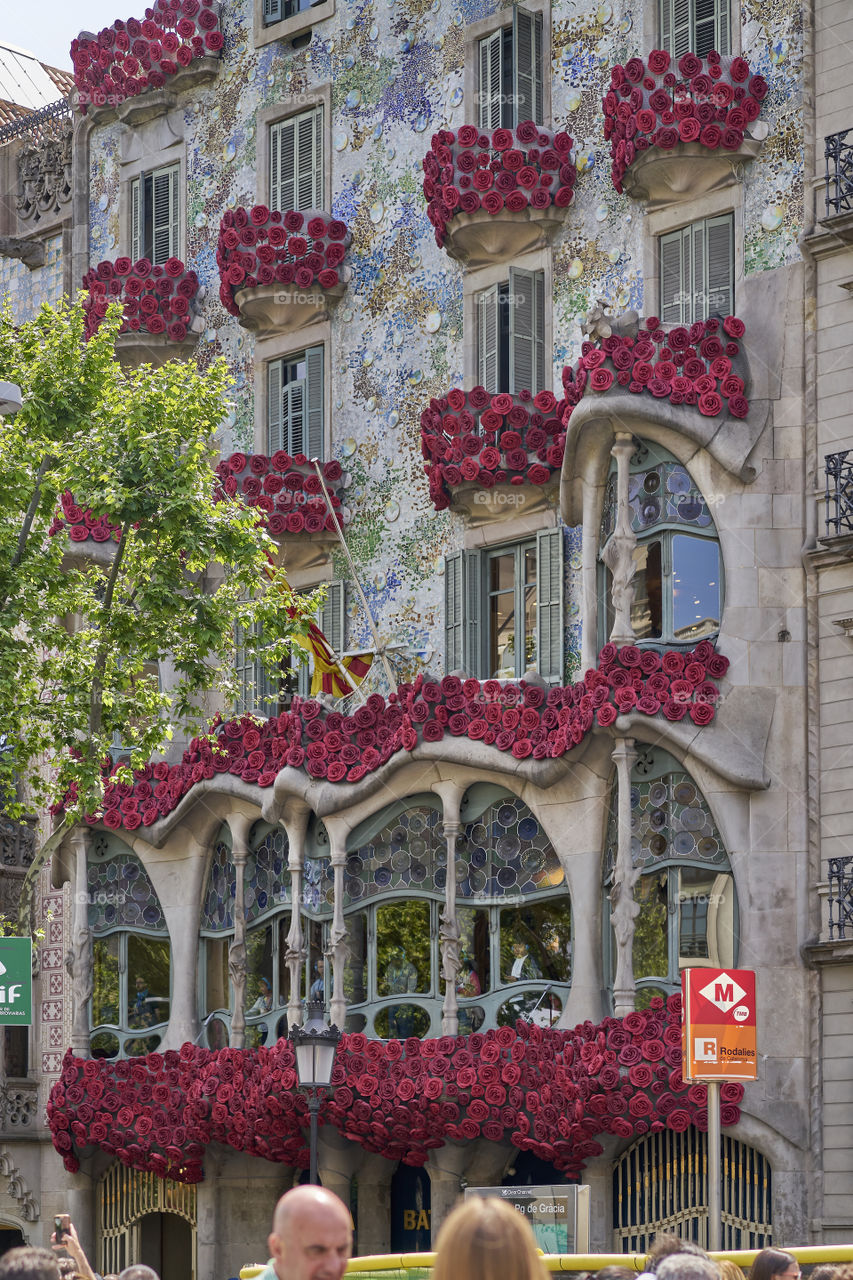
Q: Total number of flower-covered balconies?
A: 11